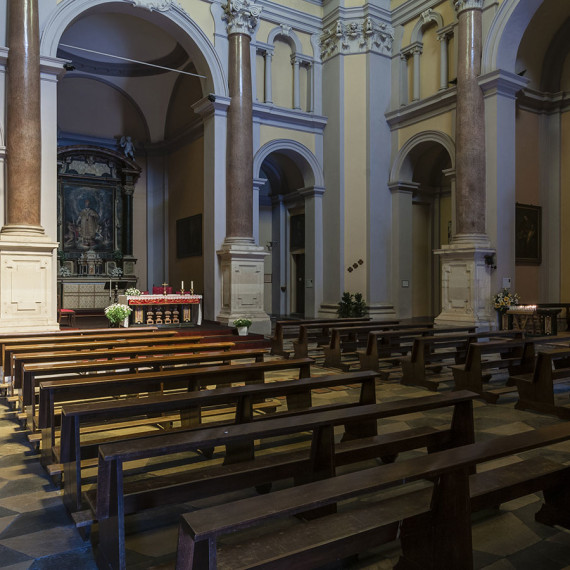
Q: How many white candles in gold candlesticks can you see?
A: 2